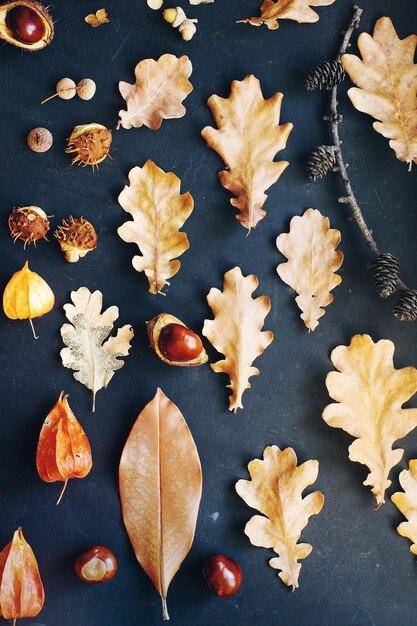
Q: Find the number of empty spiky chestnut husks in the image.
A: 3